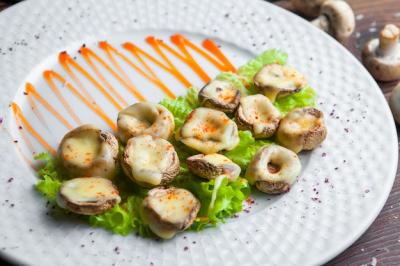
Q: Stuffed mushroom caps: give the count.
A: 12